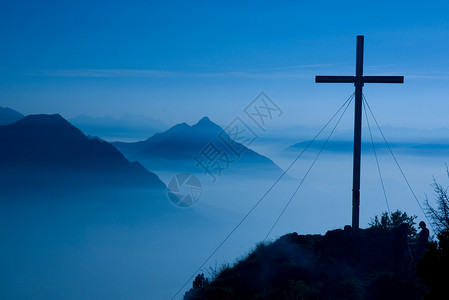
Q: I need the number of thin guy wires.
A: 4